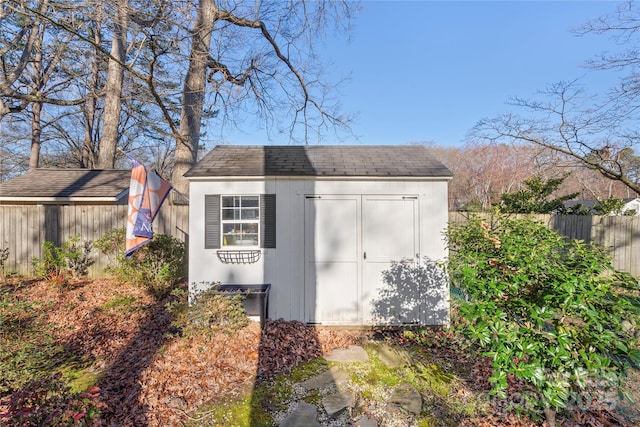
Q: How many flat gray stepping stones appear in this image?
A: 7